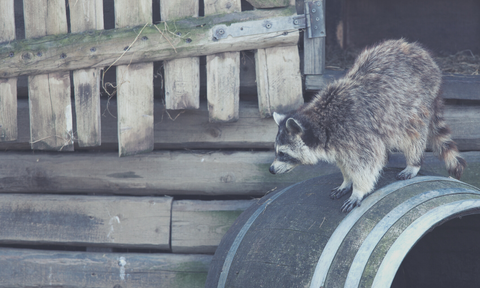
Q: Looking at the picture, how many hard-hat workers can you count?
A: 0